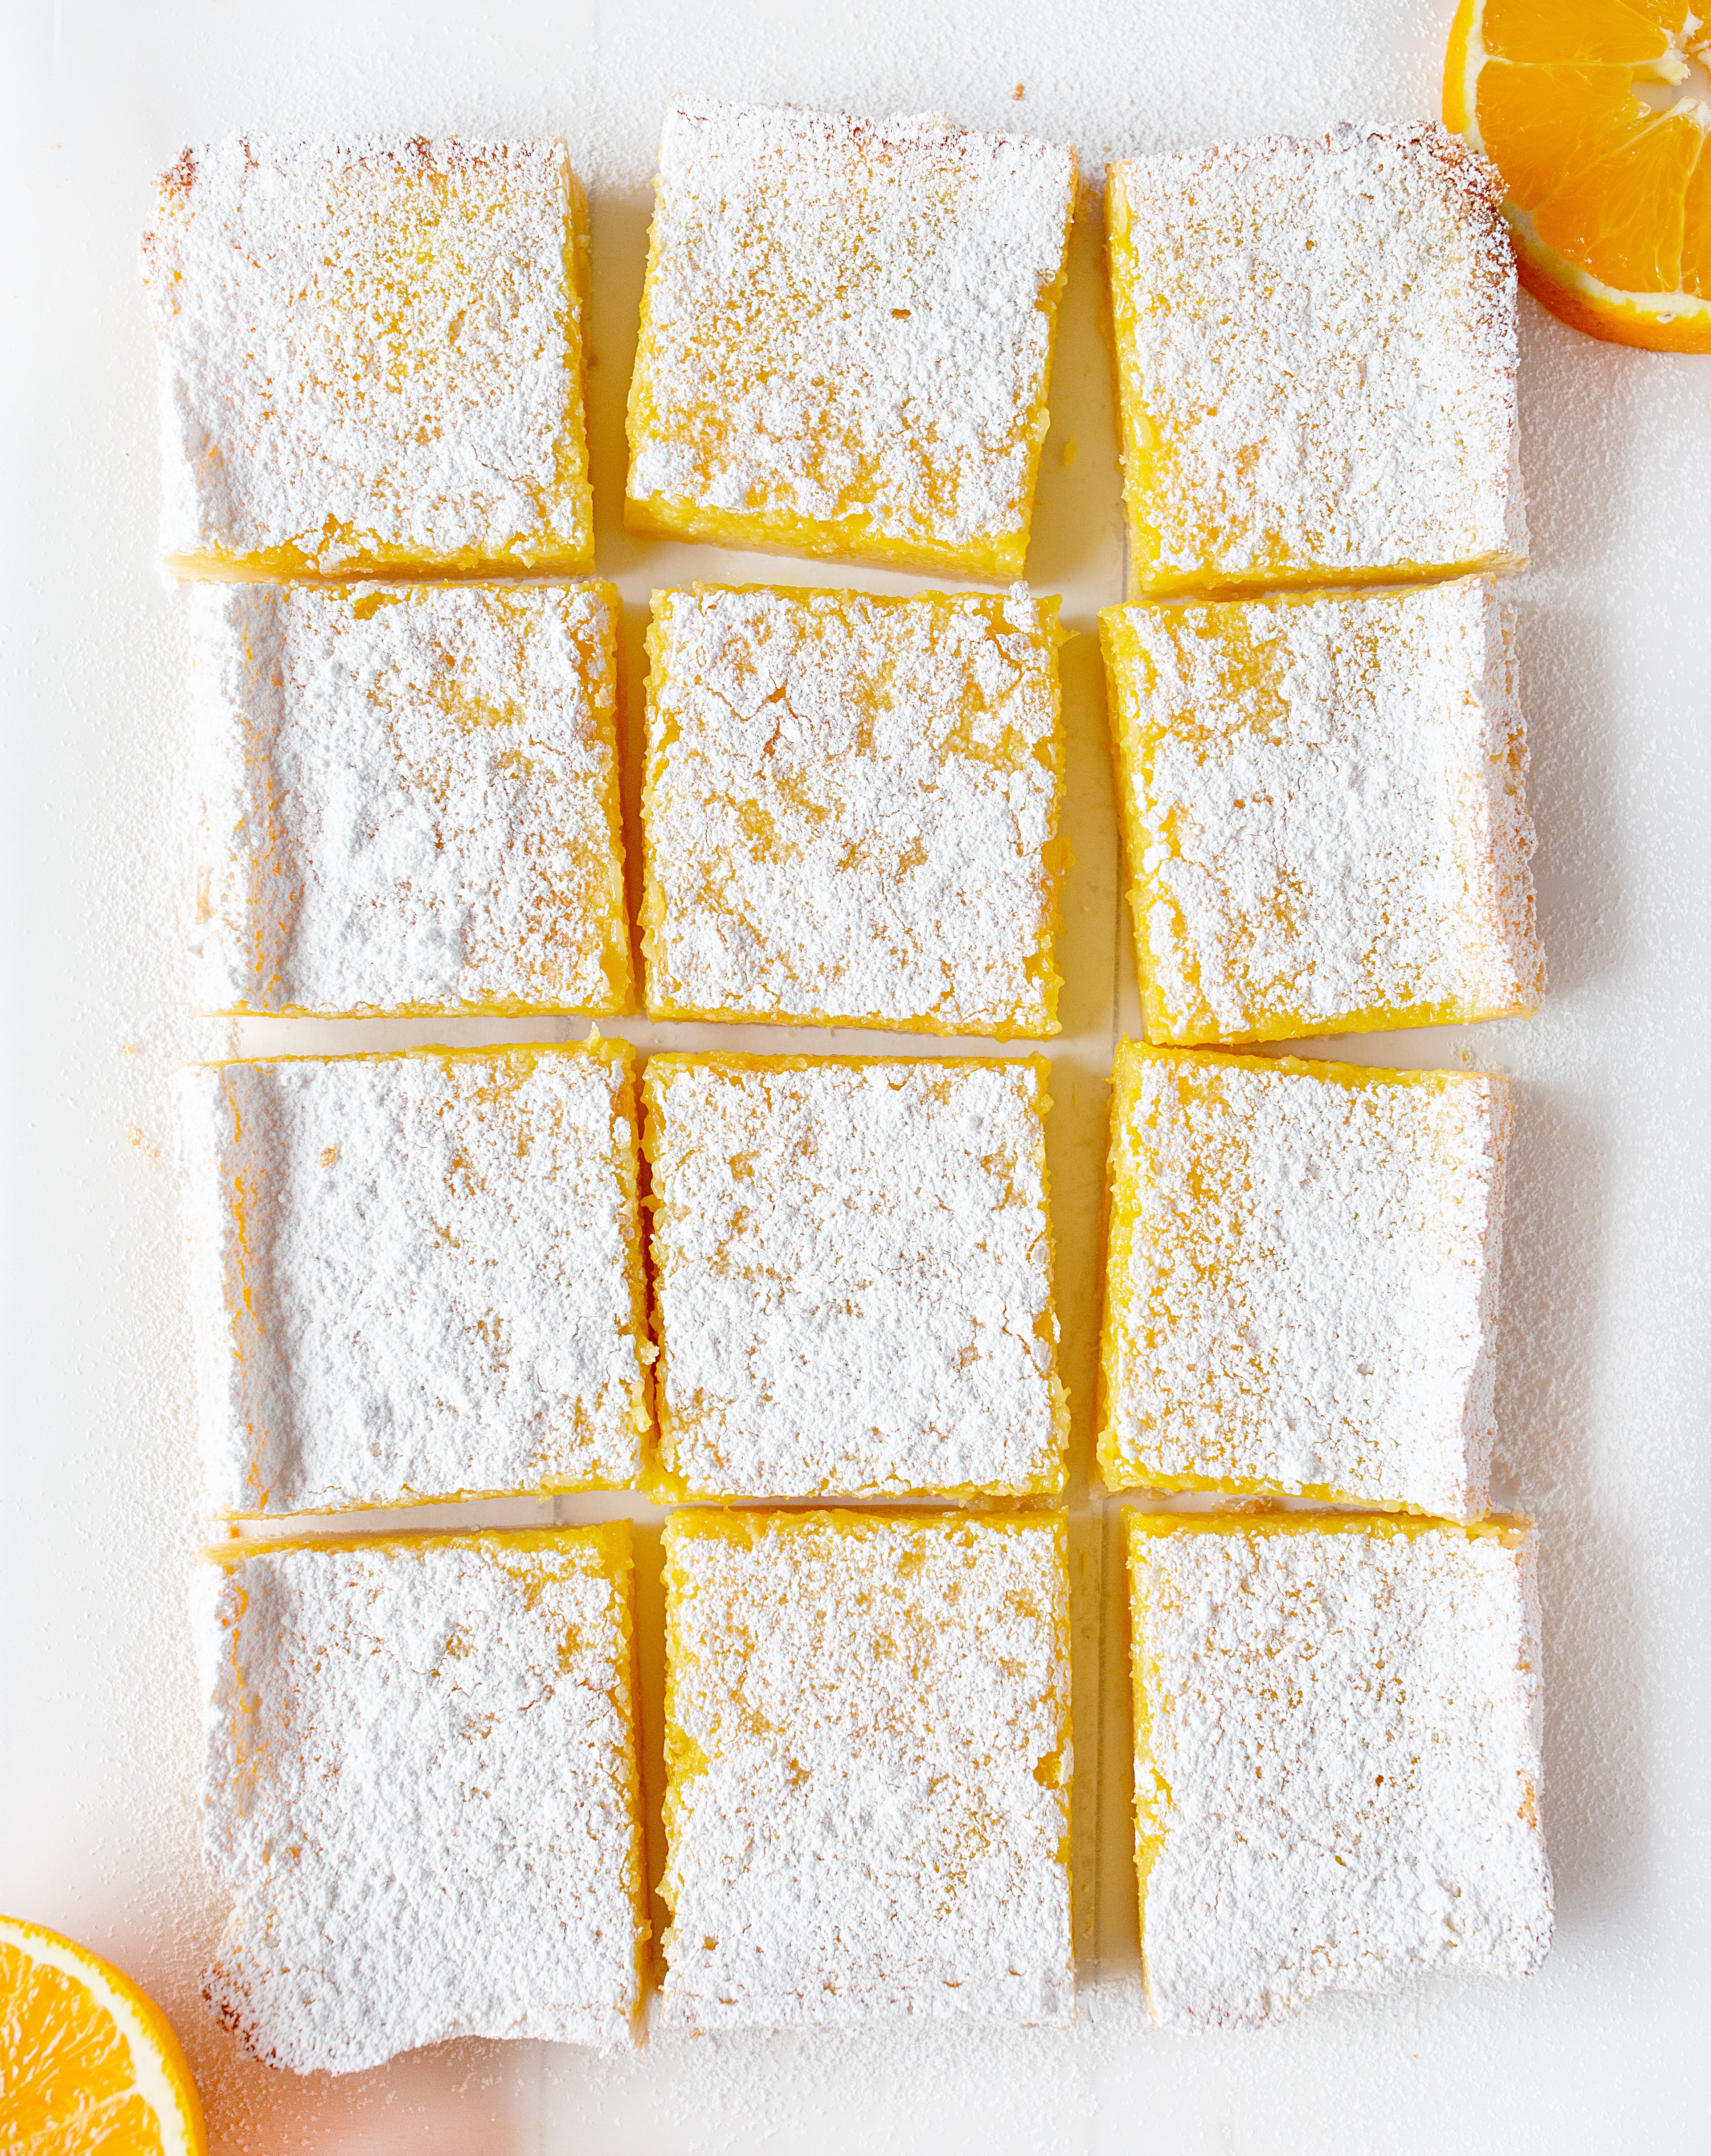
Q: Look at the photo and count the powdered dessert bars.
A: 12